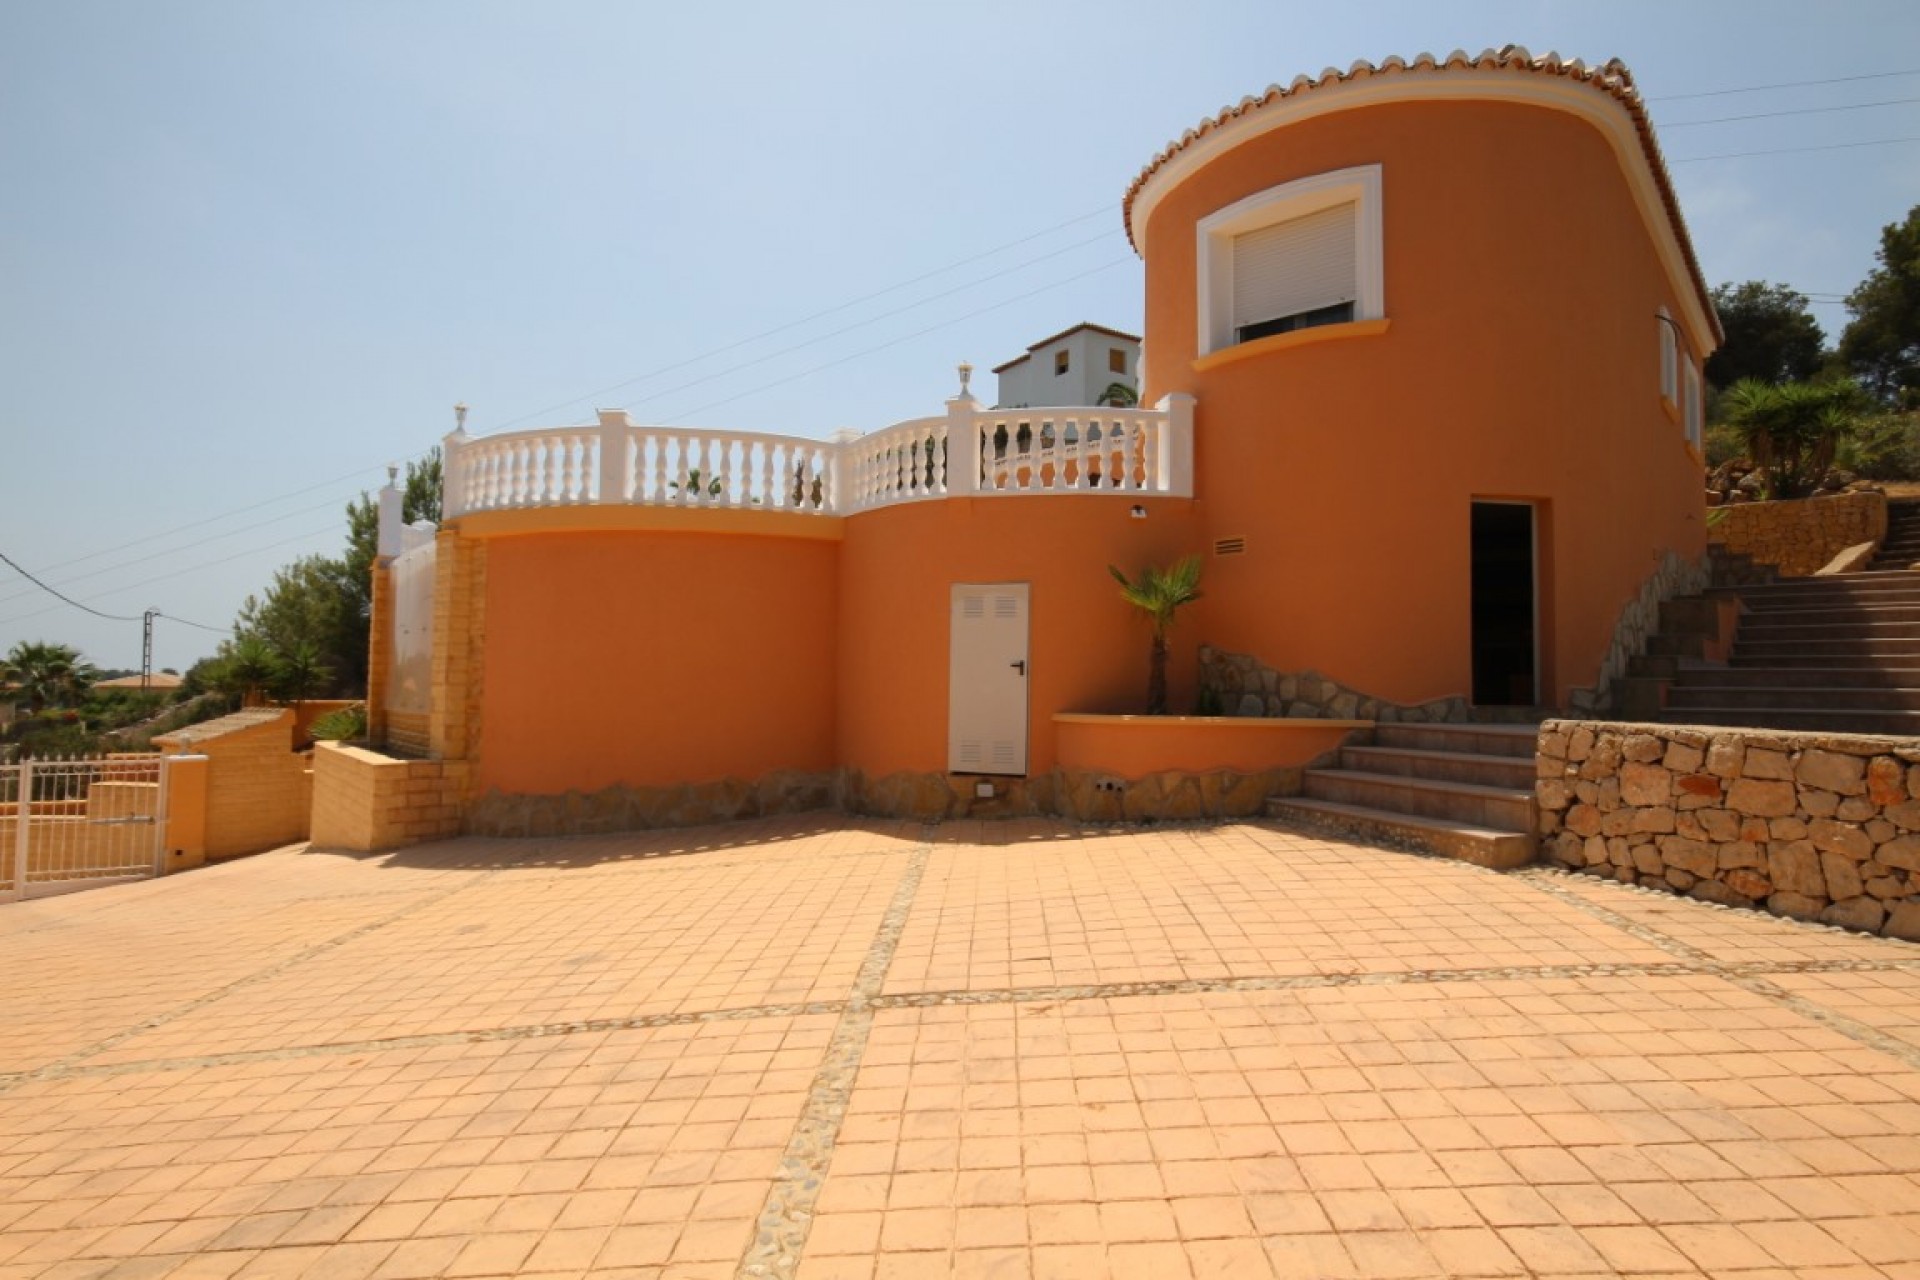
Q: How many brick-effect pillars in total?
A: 2